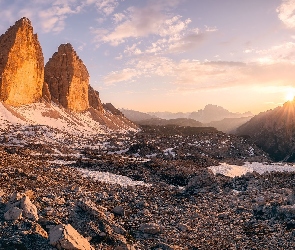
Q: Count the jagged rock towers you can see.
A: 2